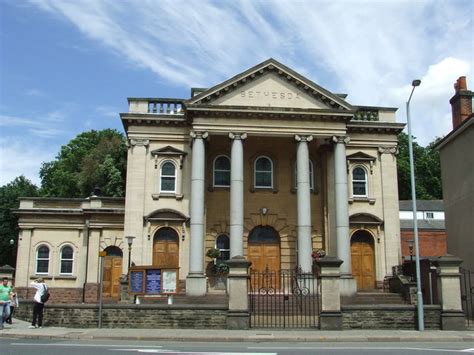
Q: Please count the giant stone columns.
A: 4